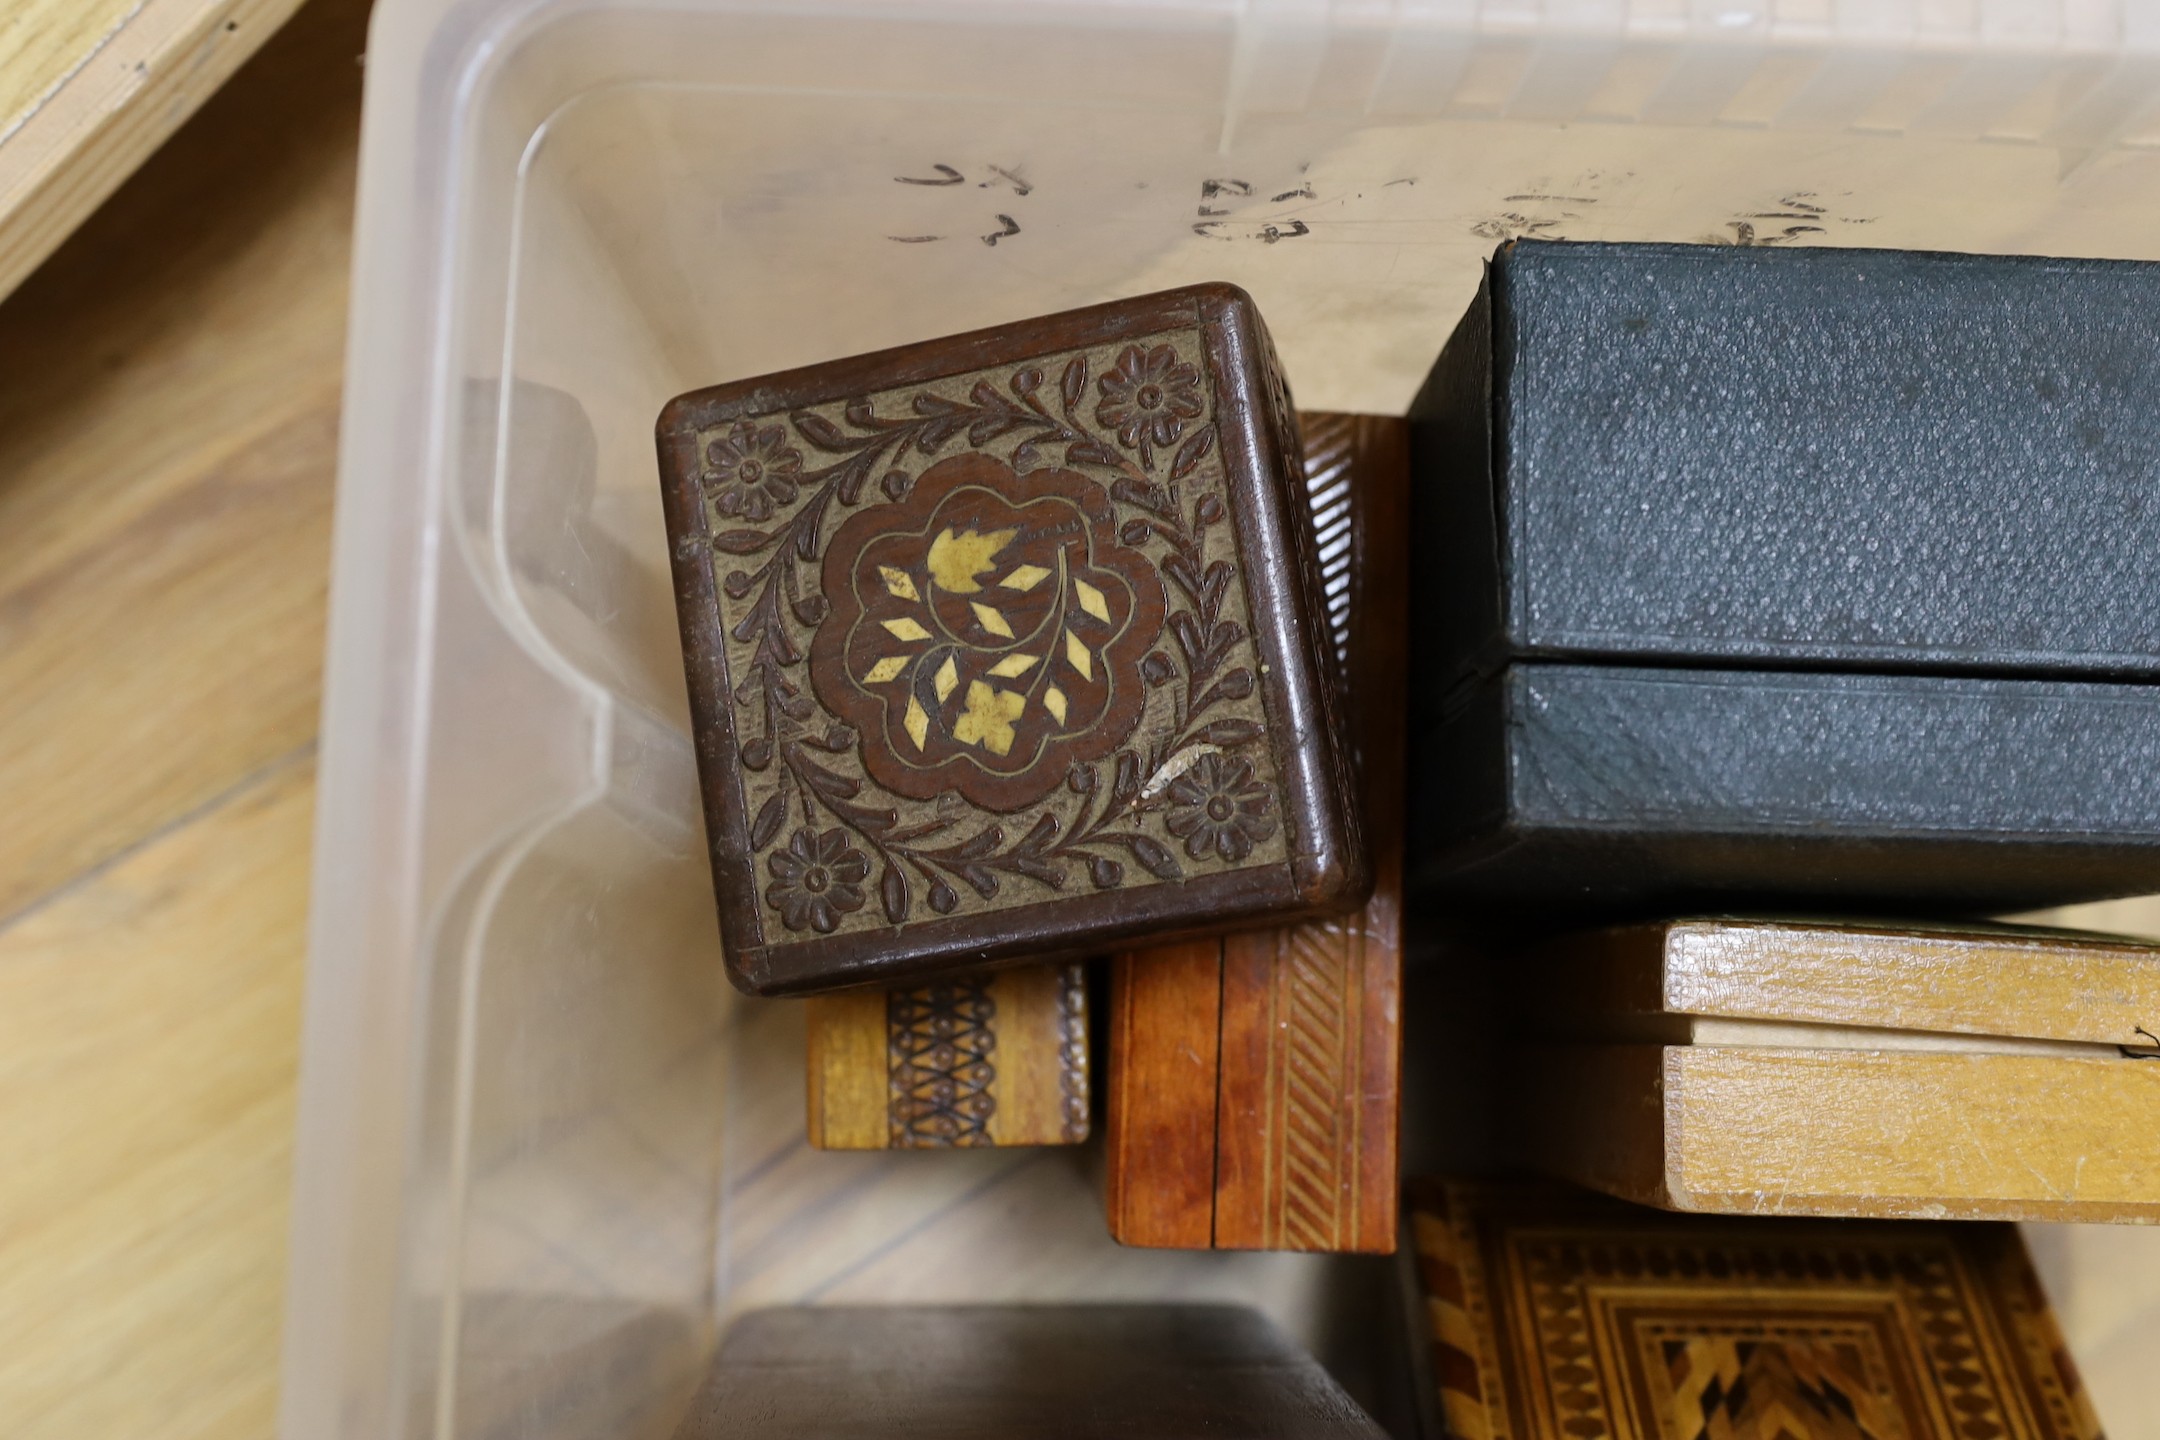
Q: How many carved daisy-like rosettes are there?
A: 4